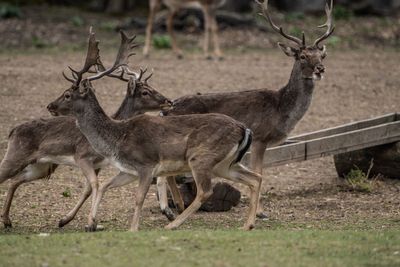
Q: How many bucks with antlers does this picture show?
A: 3